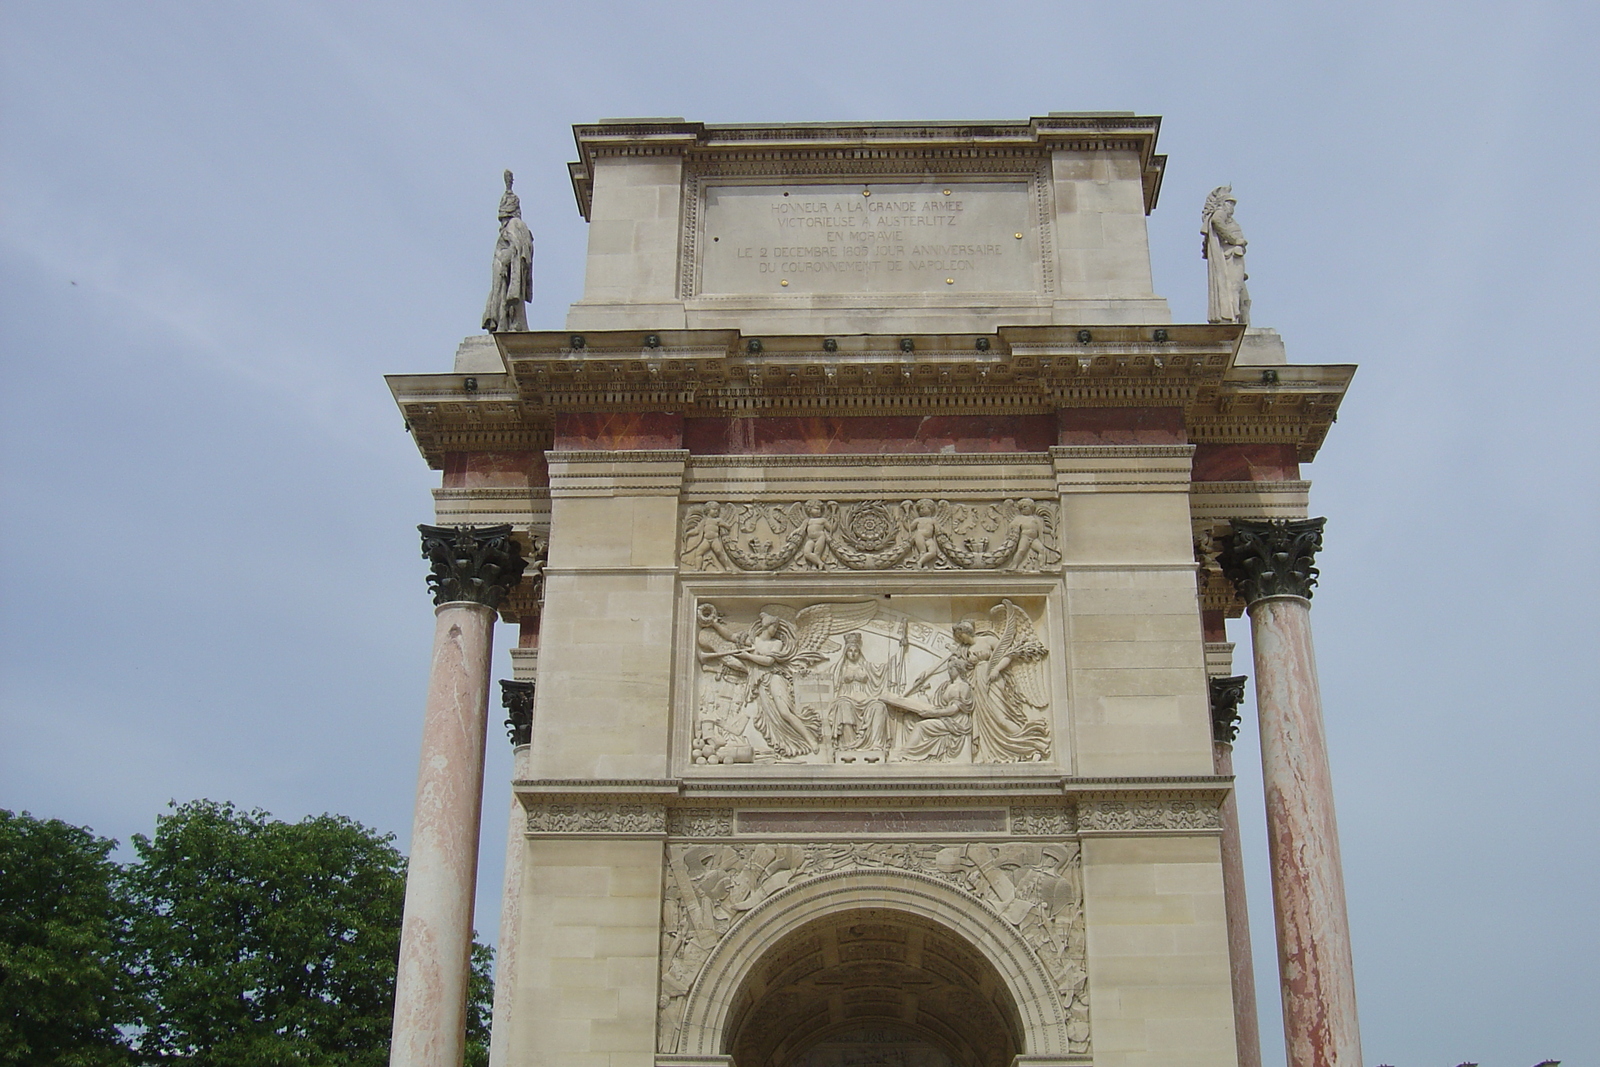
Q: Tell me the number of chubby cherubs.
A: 4